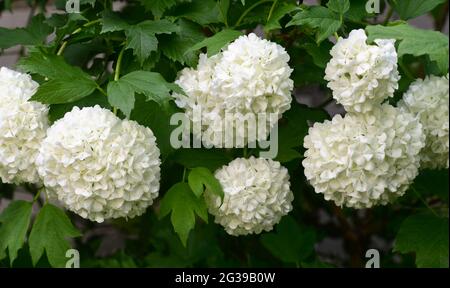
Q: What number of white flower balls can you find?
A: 7